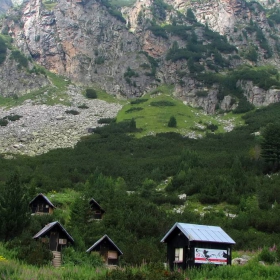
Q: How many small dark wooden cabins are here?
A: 5